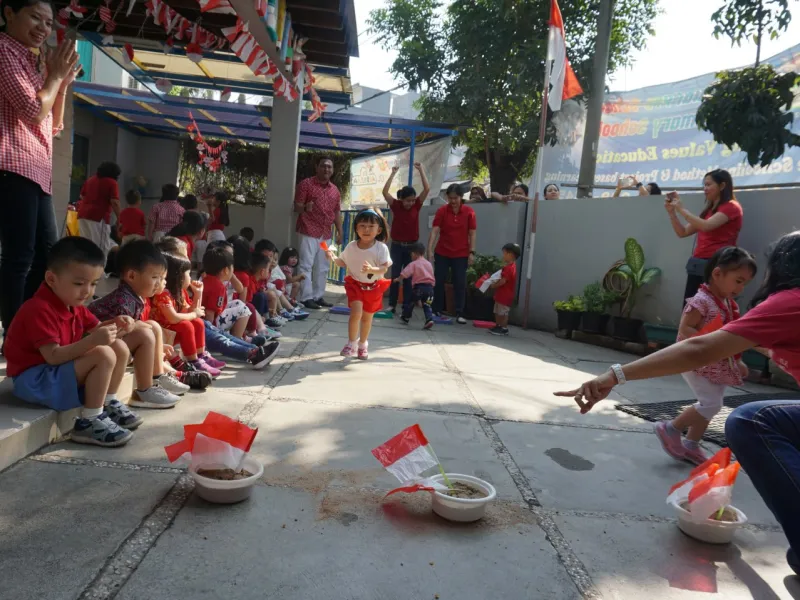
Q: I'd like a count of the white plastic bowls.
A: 3